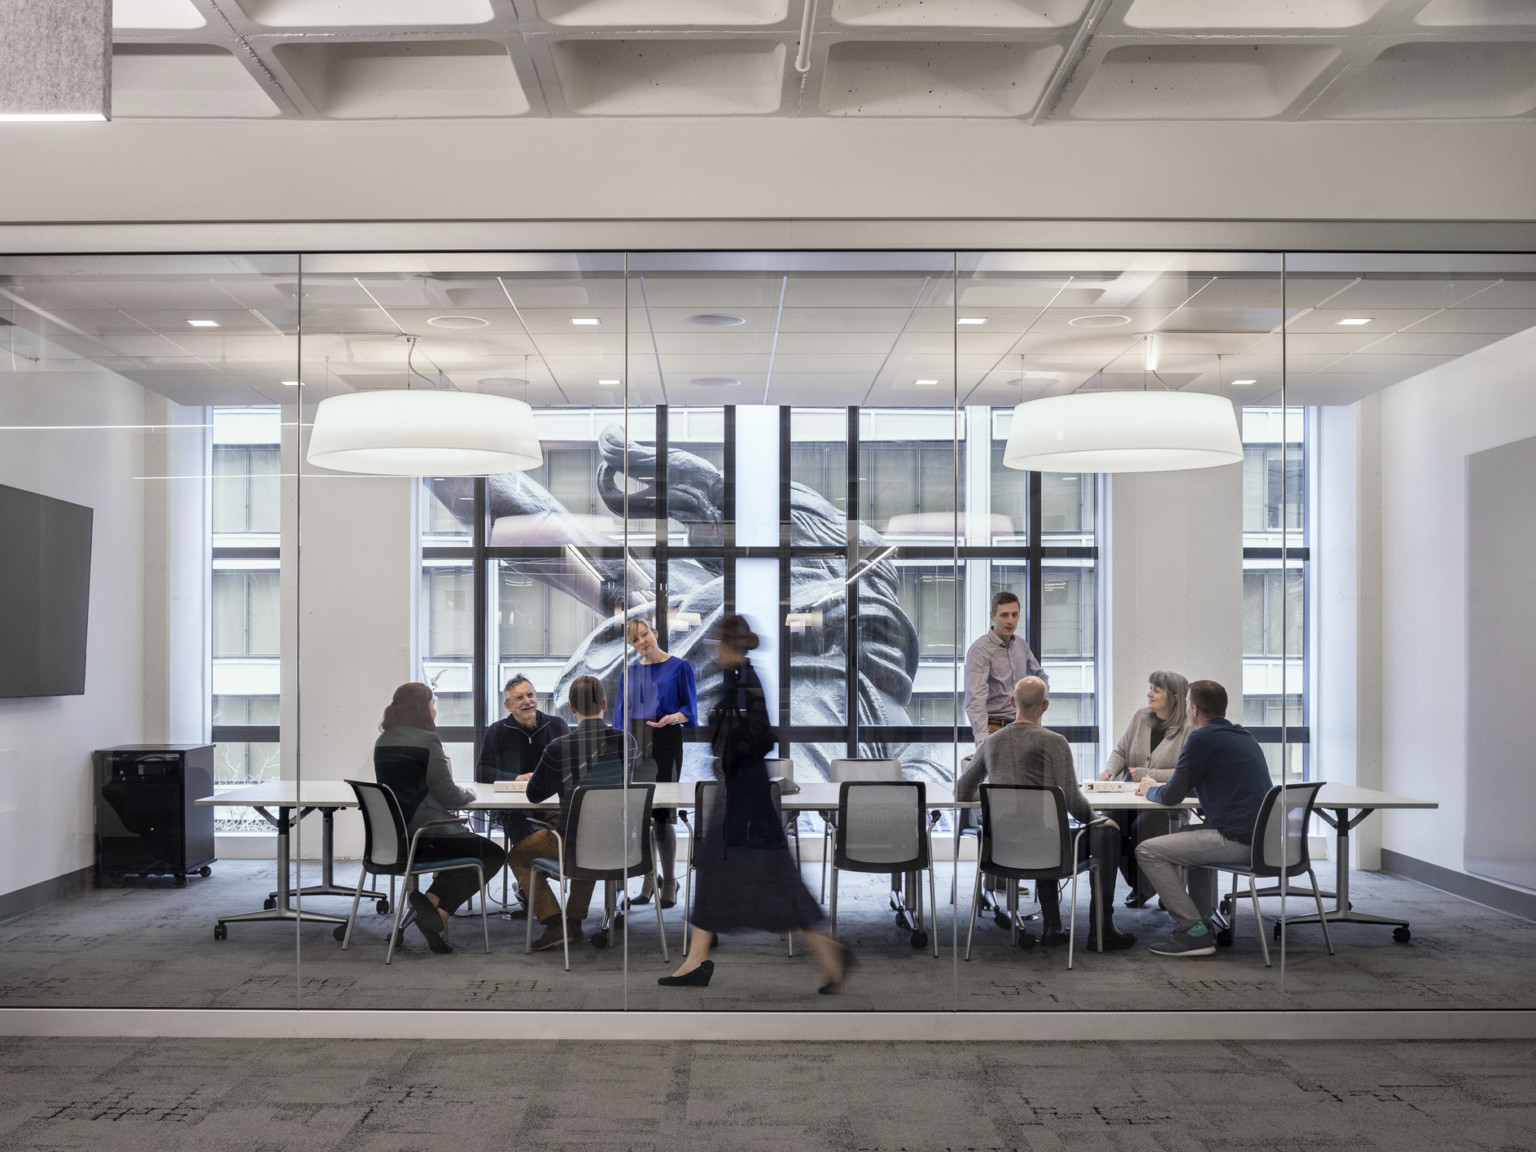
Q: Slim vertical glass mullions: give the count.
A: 4